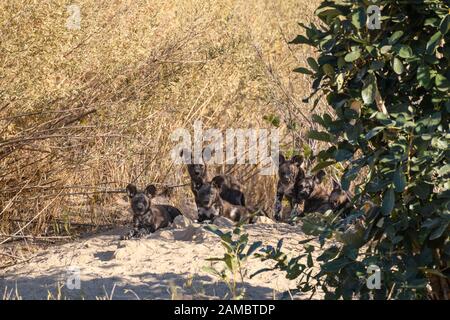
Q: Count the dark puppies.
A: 6